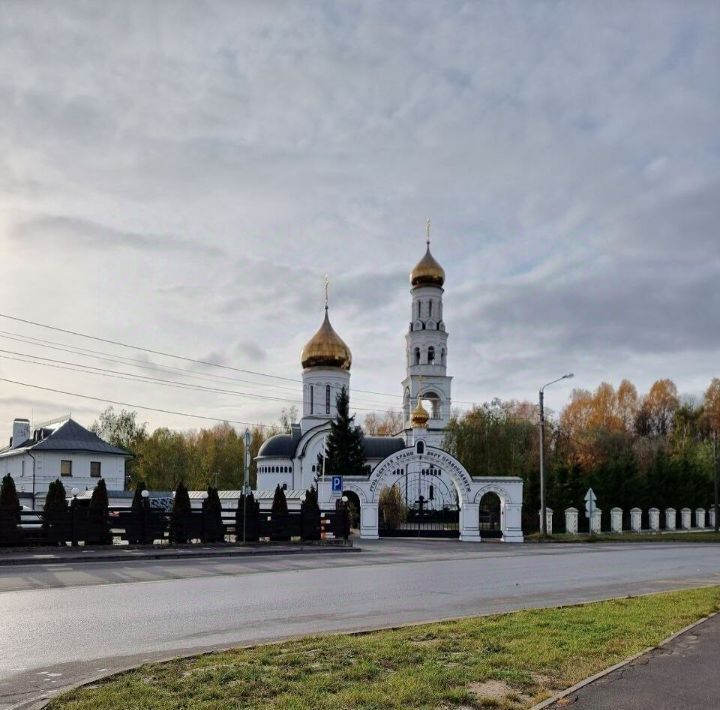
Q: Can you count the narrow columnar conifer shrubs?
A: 9